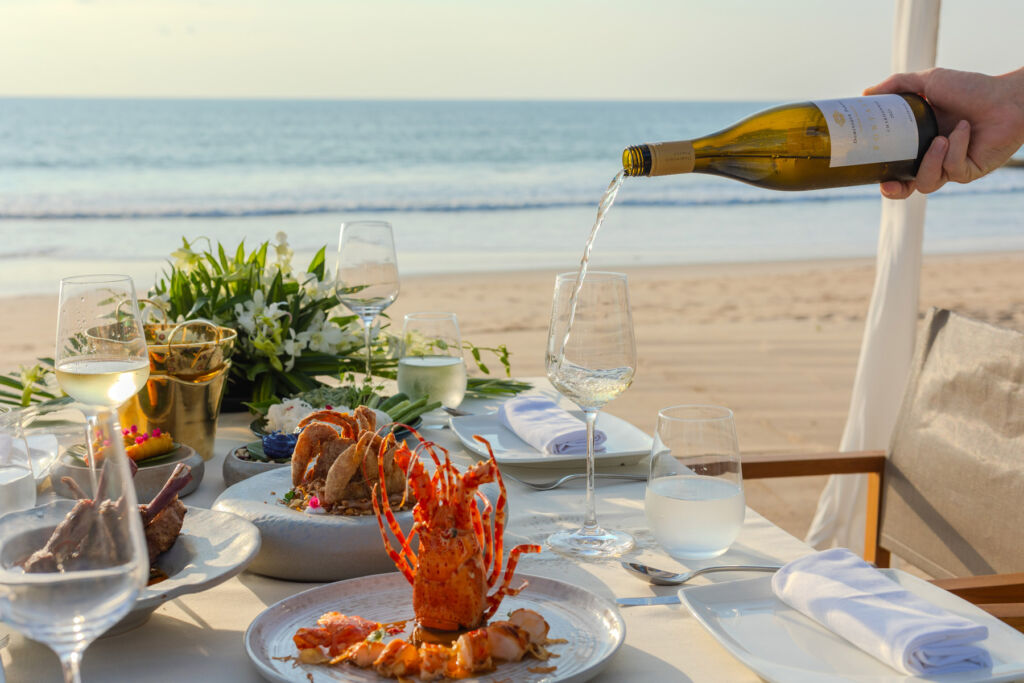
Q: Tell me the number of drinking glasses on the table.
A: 7